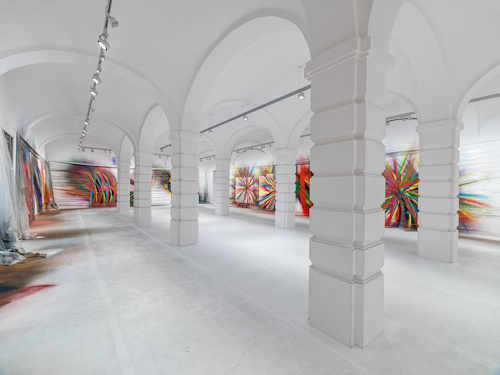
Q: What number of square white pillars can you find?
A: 7